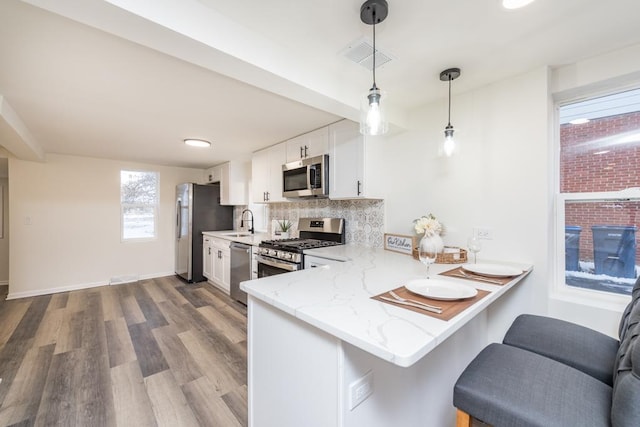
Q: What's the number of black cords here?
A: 2